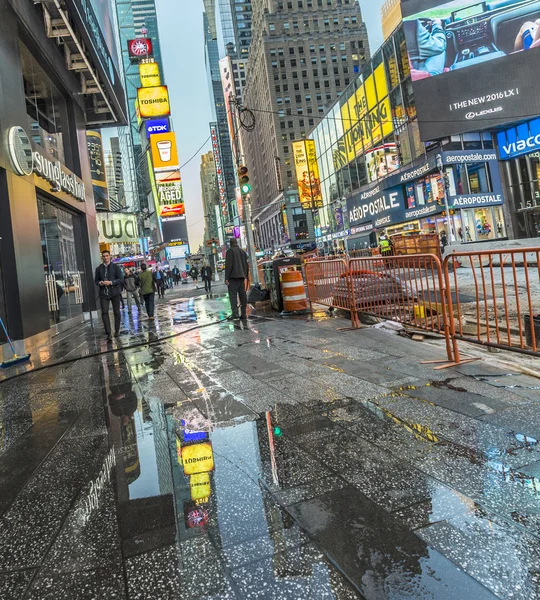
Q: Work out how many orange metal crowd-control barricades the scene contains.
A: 3